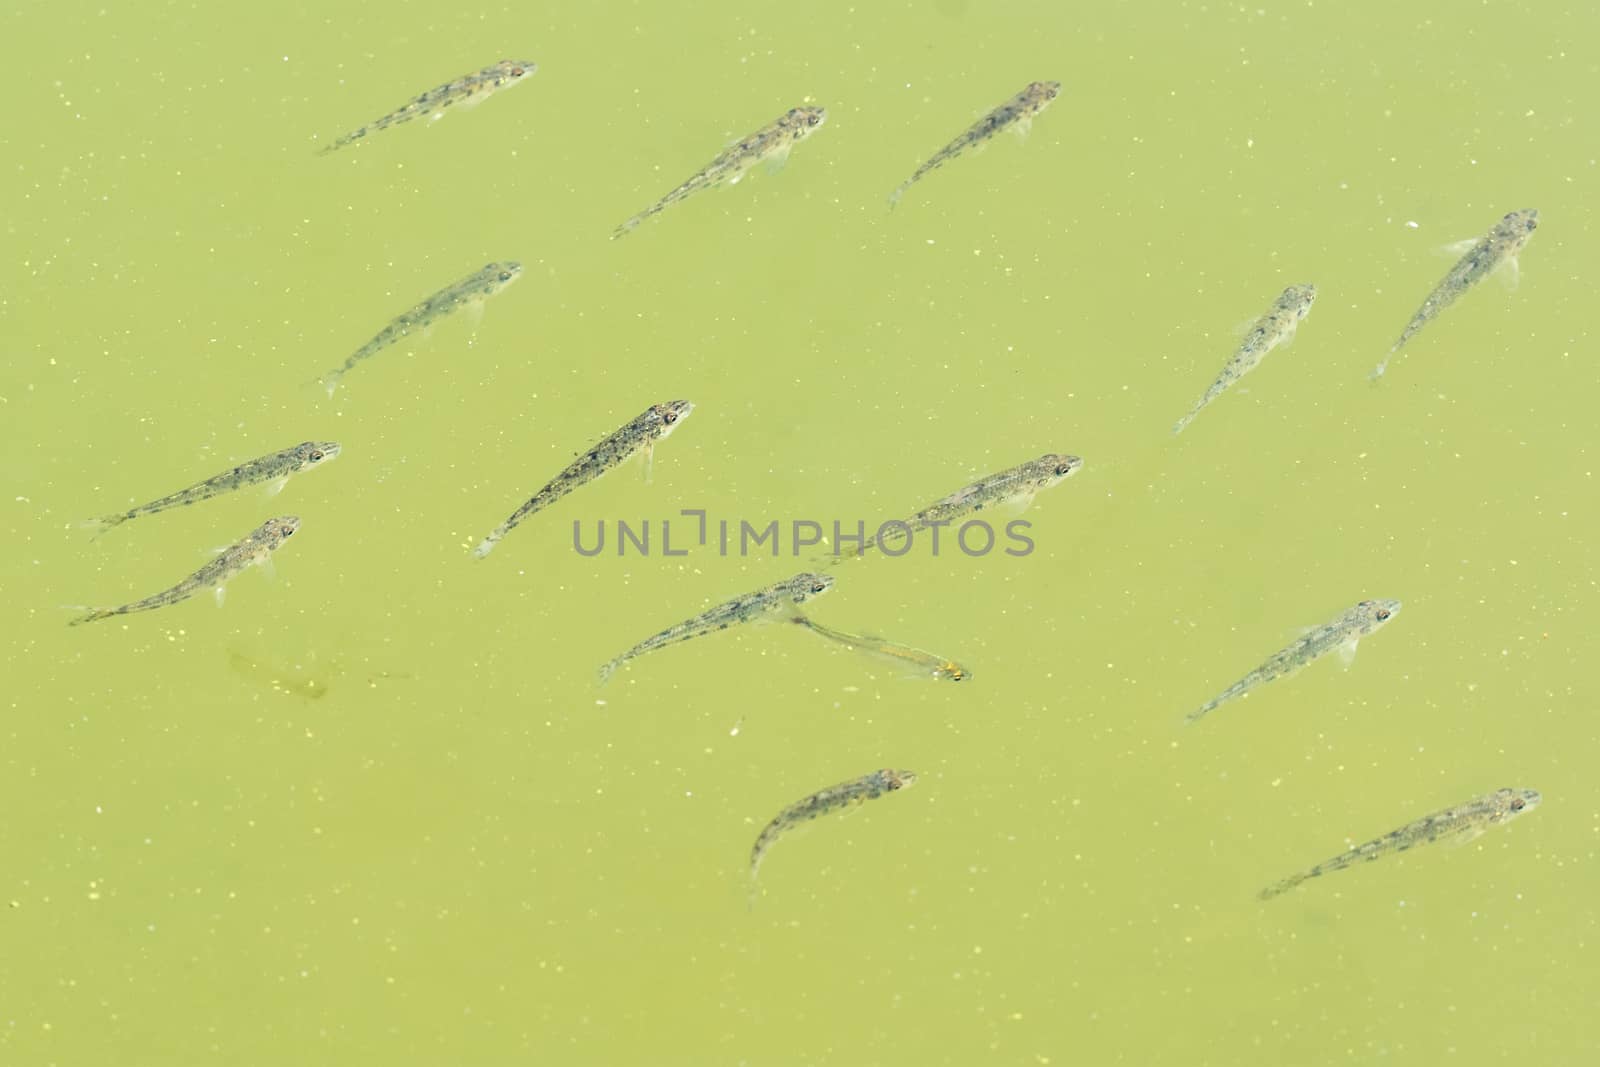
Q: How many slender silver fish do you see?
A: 15